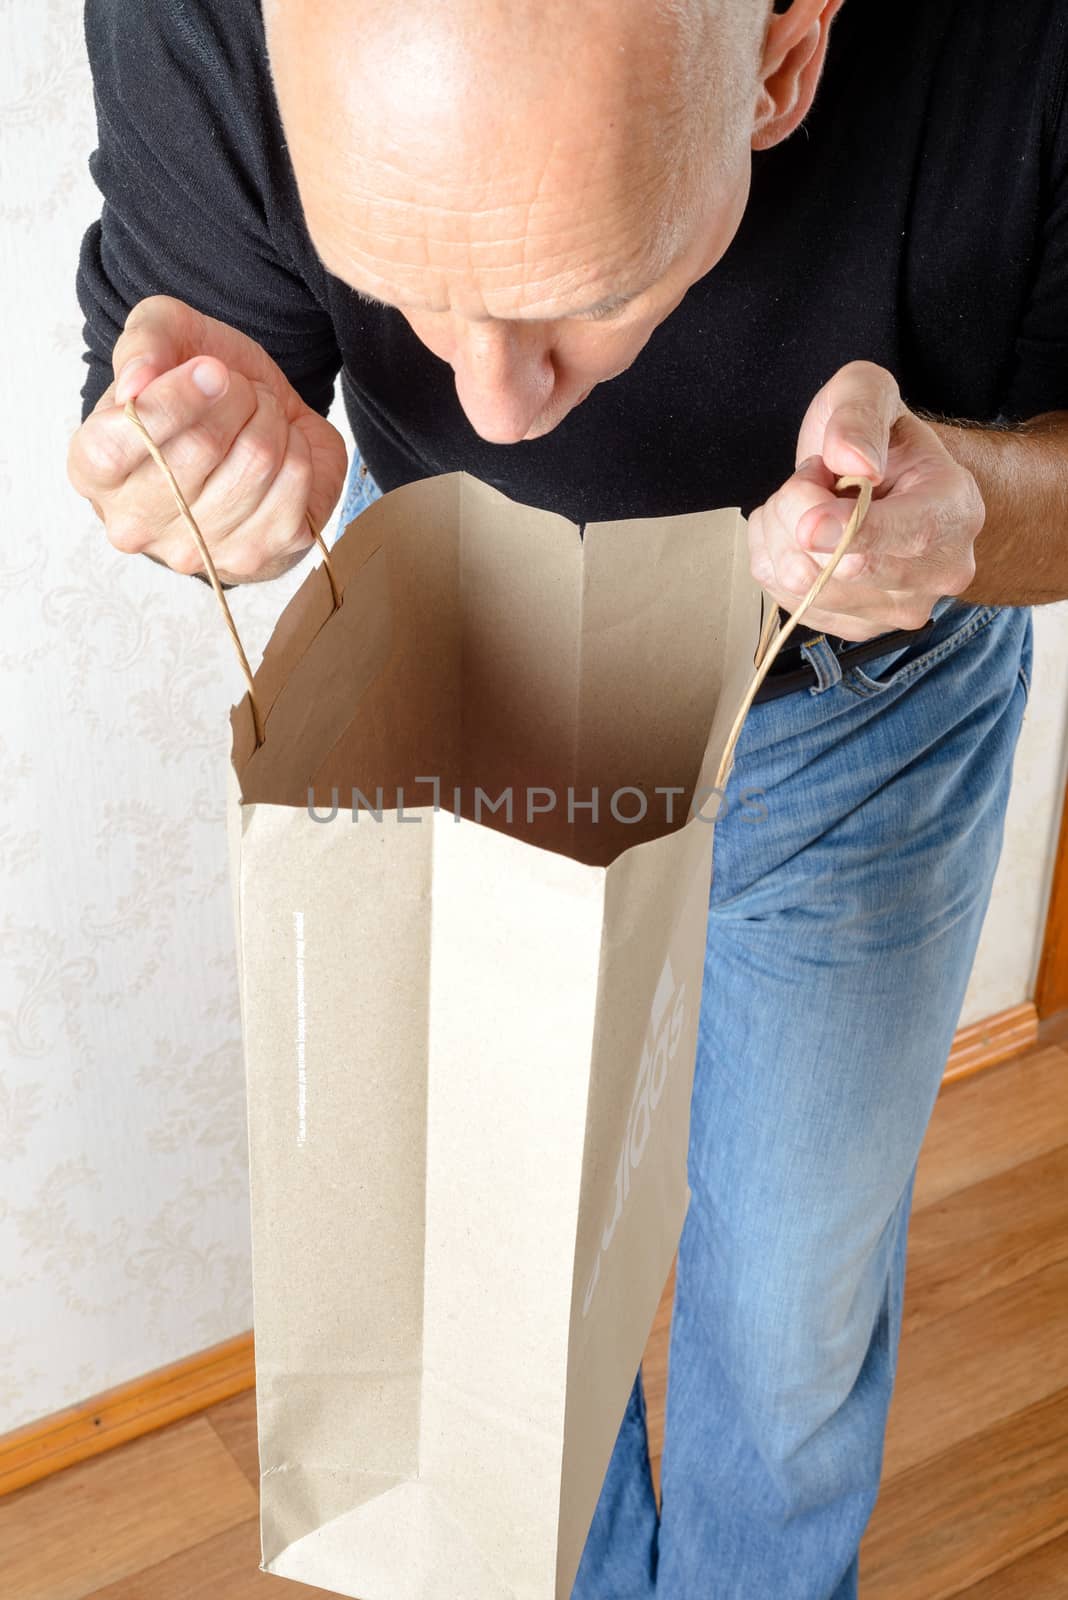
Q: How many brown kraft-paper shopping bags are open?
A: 1